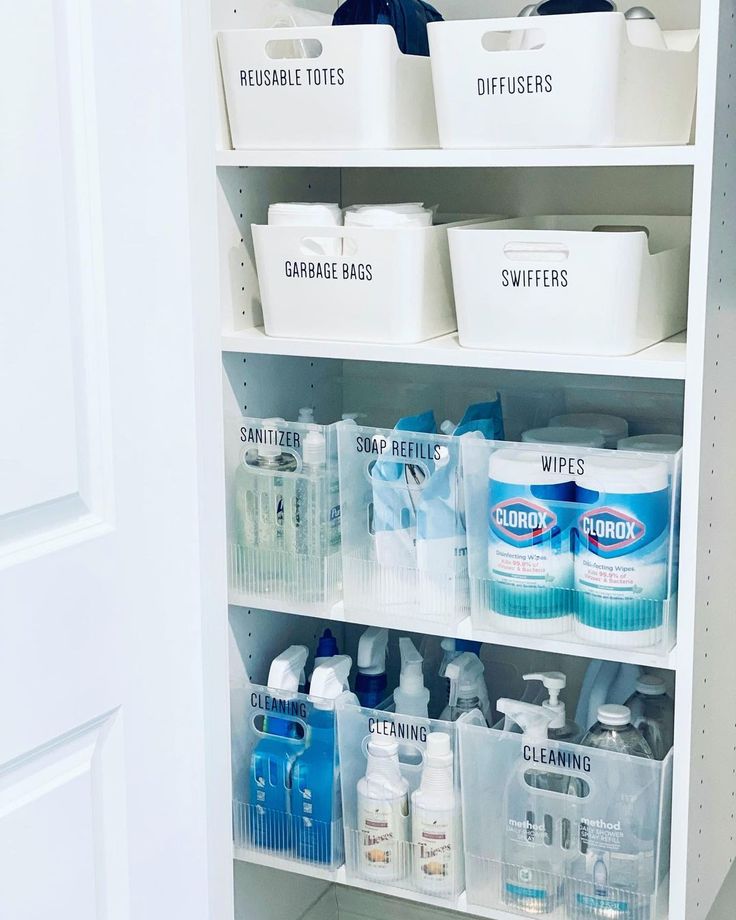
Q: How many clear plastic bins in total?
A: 6